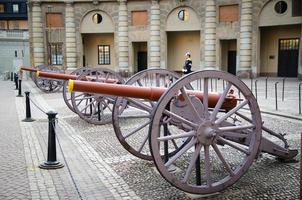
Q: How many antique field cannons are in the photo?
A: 3